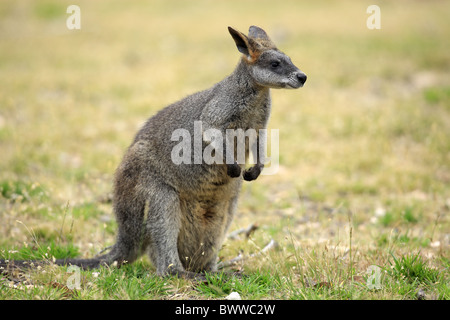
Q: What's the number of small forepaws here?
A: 2